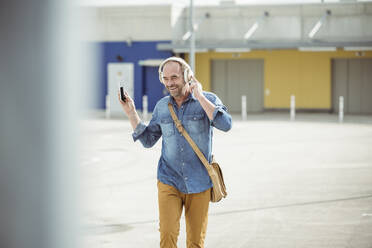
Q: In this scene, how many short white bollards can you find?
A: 5